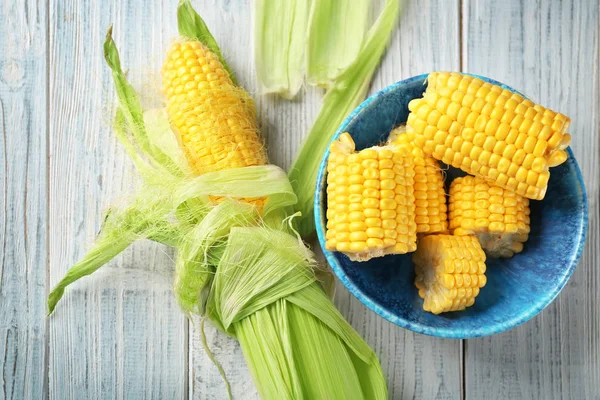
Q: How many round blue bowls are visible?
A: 1